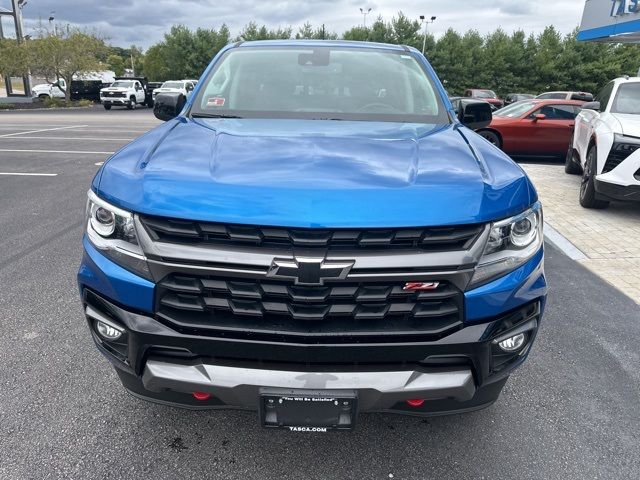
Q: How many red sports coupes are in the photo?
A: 1